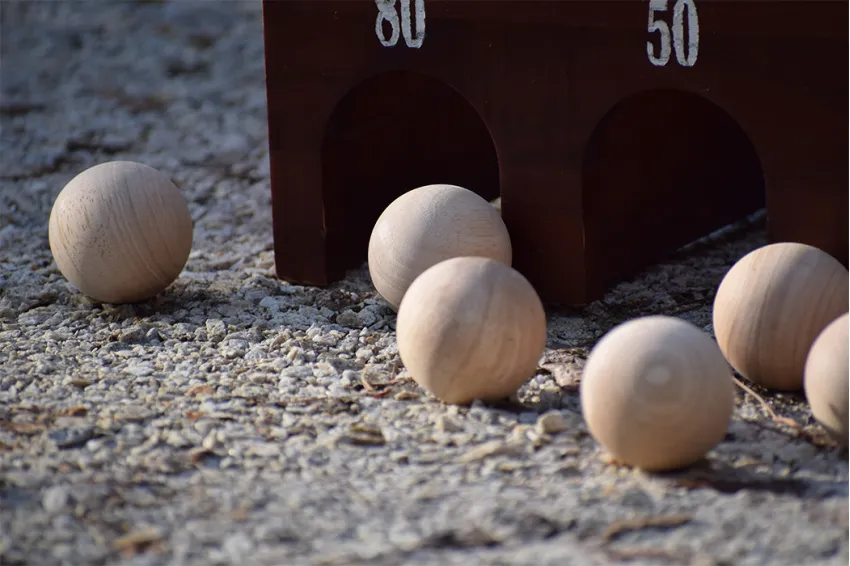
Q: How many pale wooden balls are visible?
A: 6